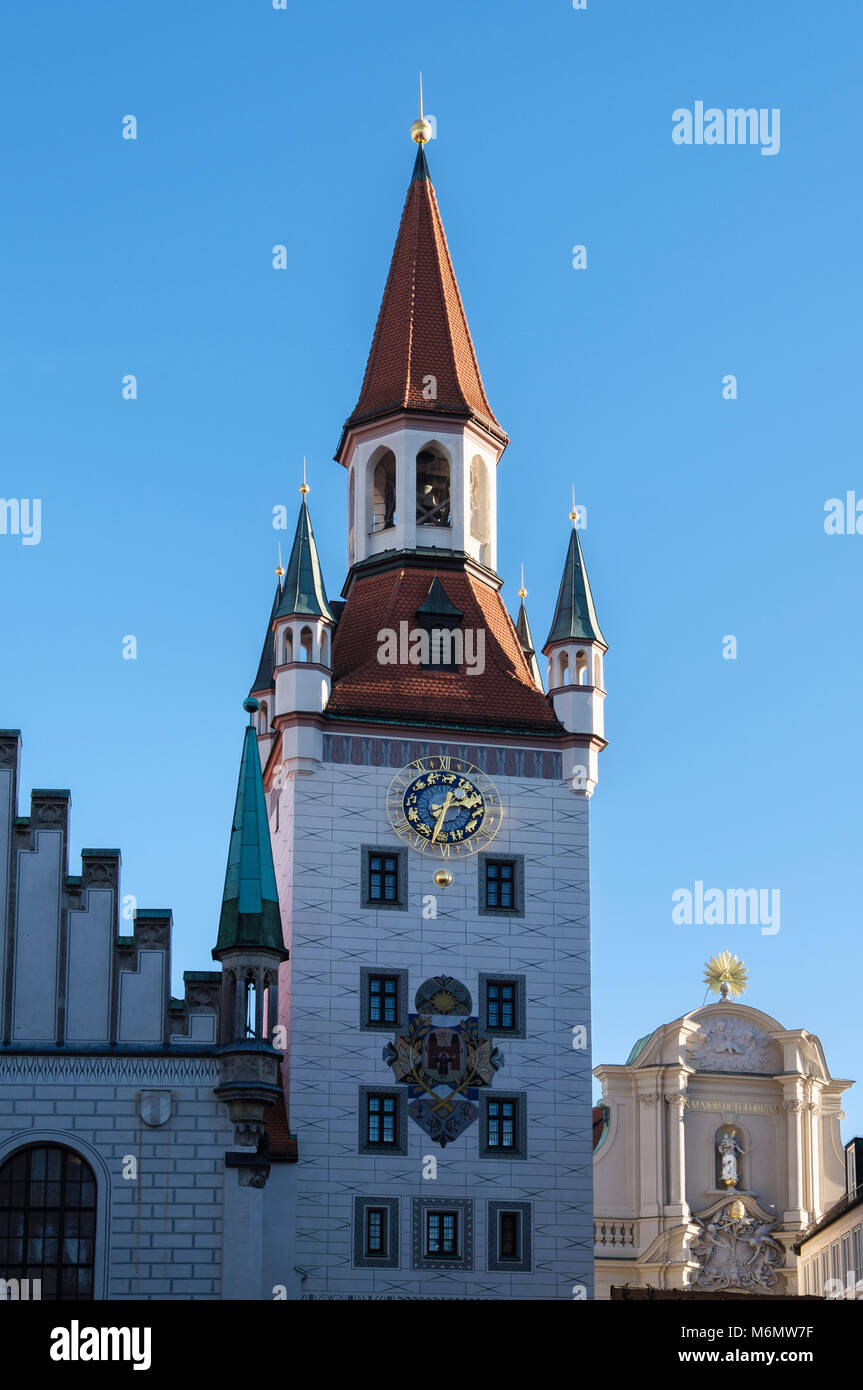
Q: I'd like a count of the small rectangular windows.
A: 9